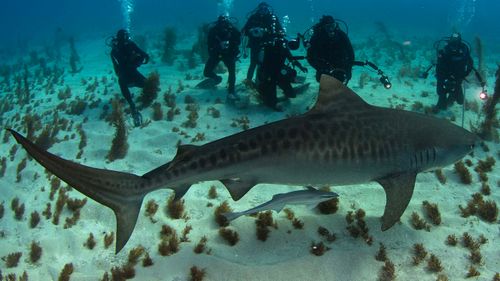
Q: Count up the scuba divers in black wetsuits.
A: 6